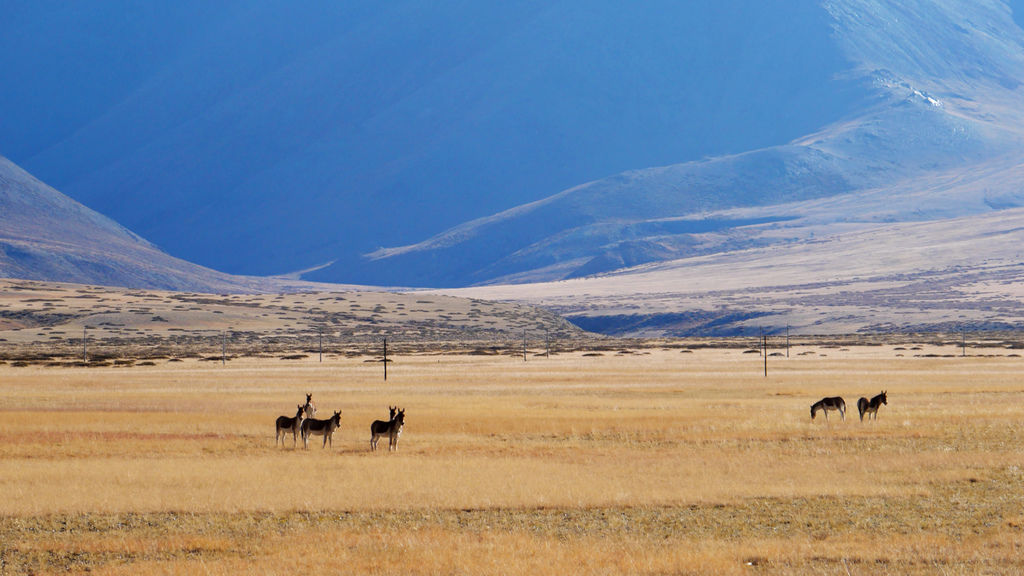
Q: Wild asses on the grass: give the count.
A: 7